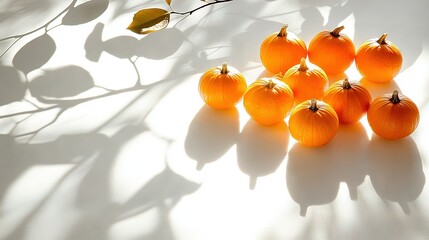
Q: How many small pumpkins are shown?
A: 9